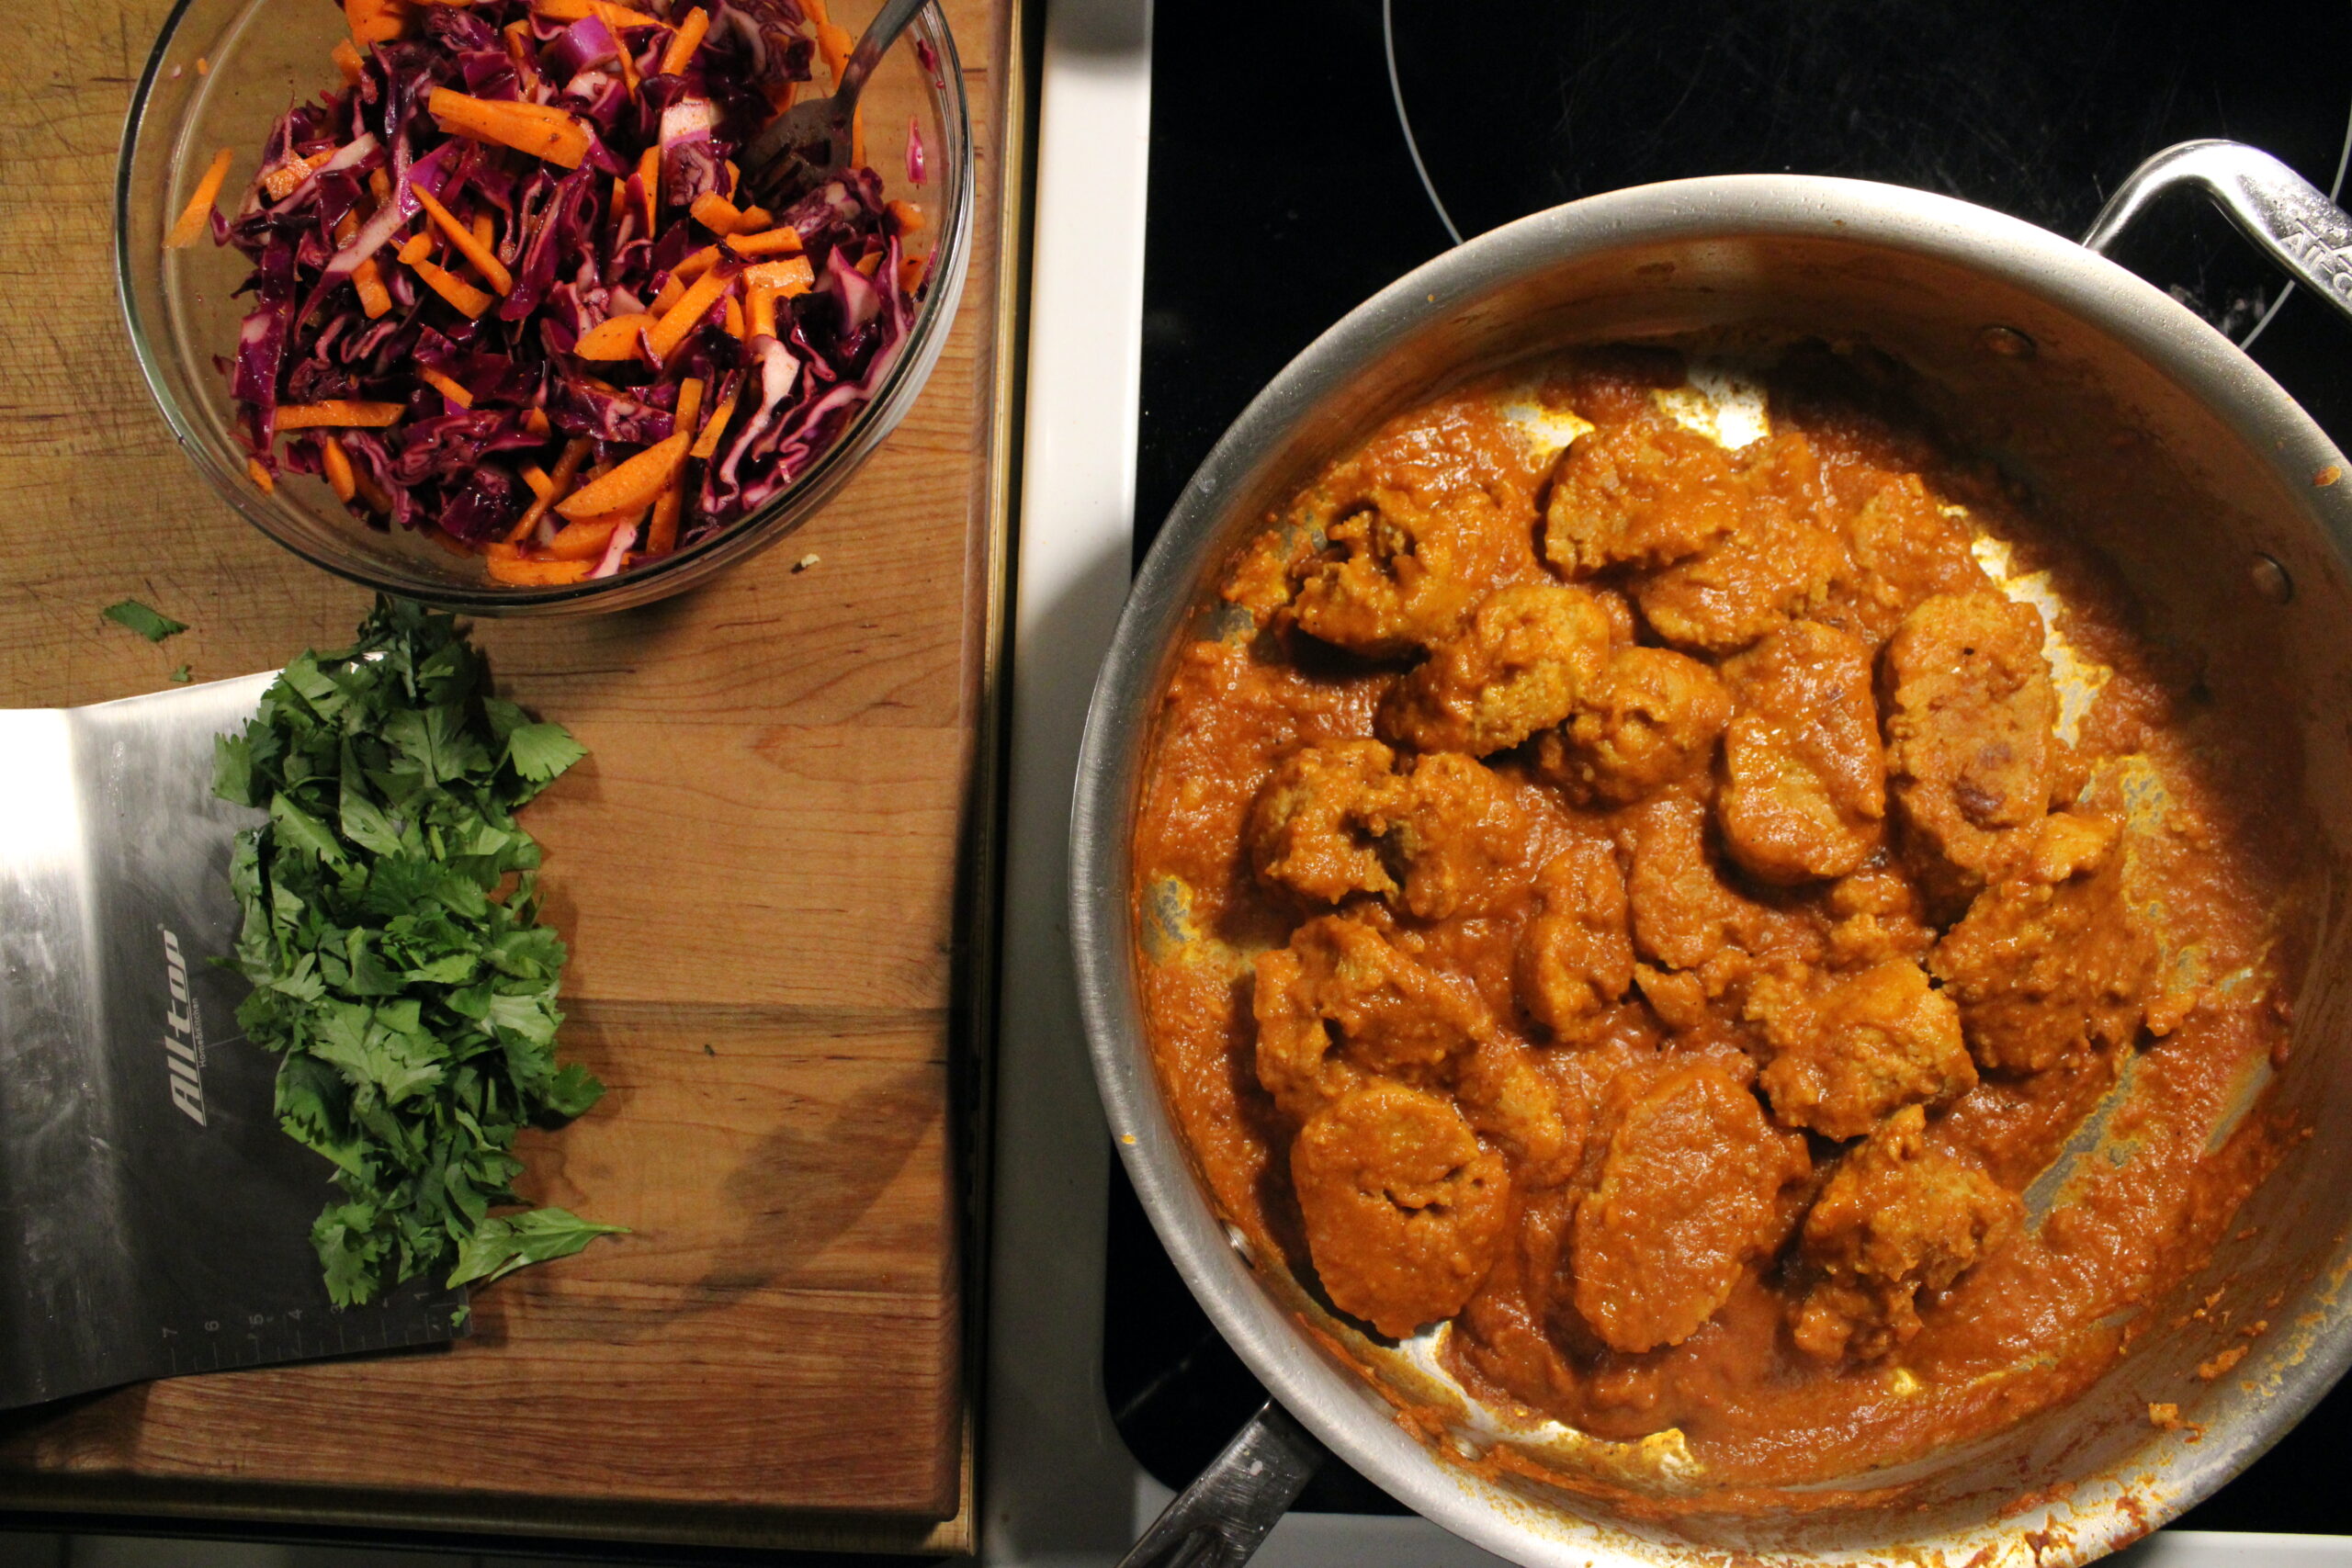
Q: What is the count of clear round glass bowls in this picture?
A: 1